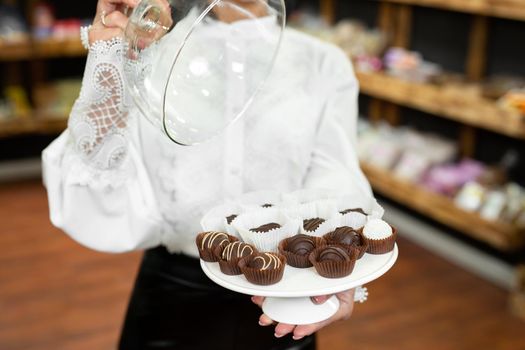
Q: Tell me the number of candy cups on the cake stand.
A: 13